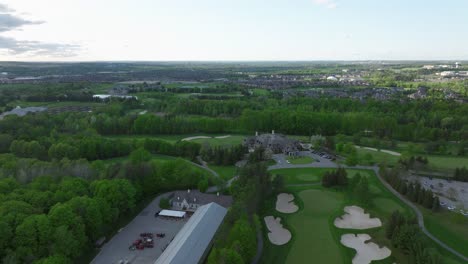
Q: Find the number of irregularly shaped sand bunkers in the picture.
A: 4